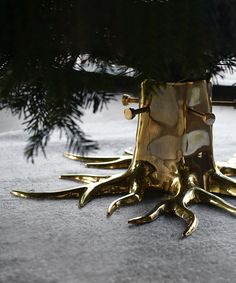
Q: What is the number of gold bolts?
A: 3